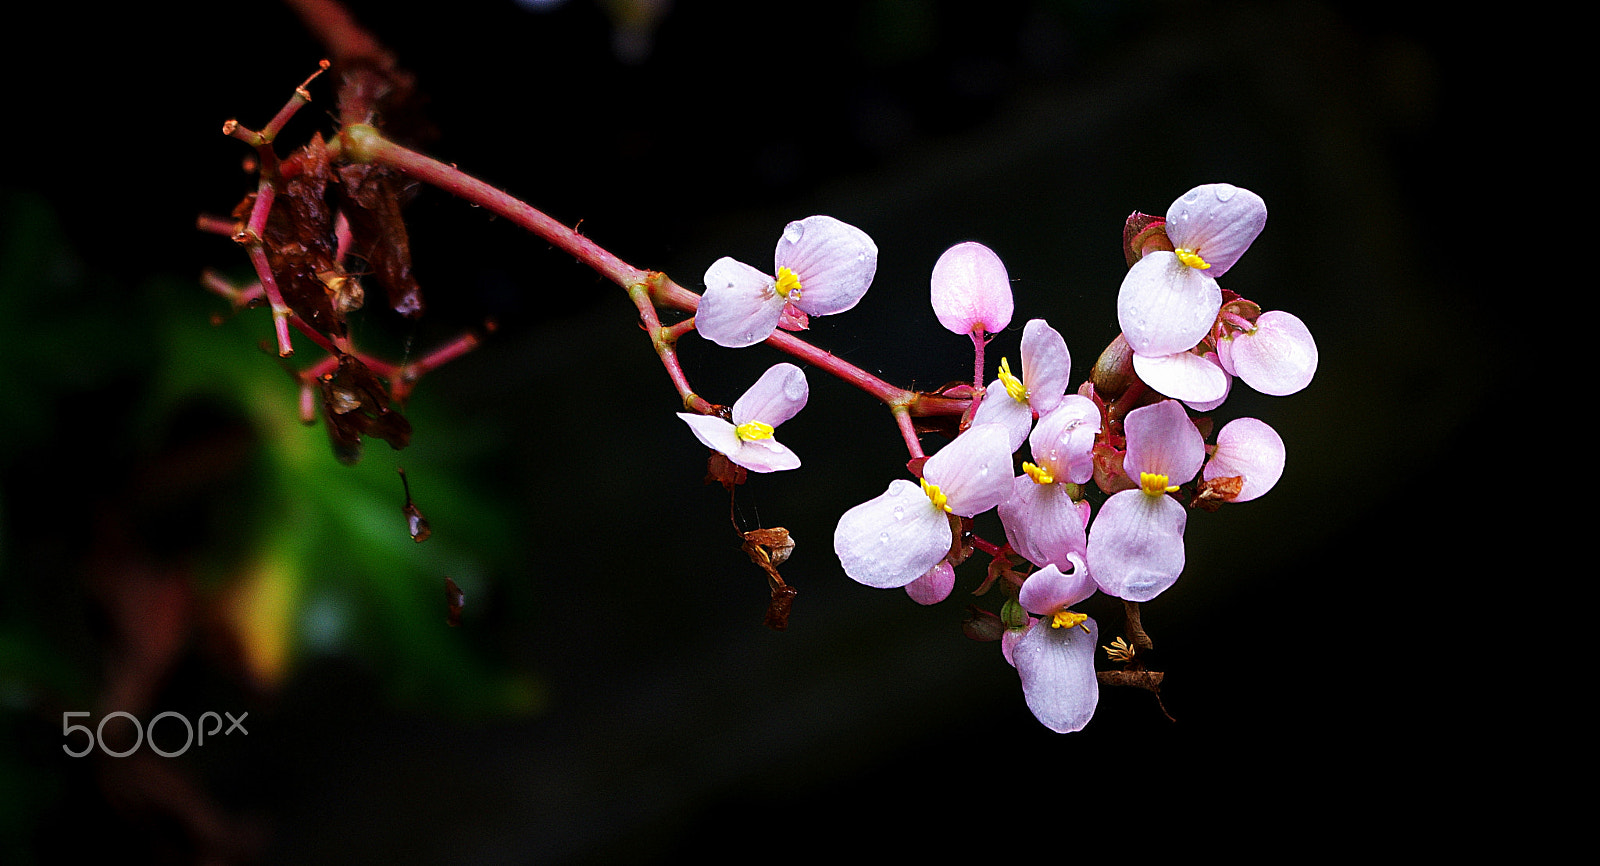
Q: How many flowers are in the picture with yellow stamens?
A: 8